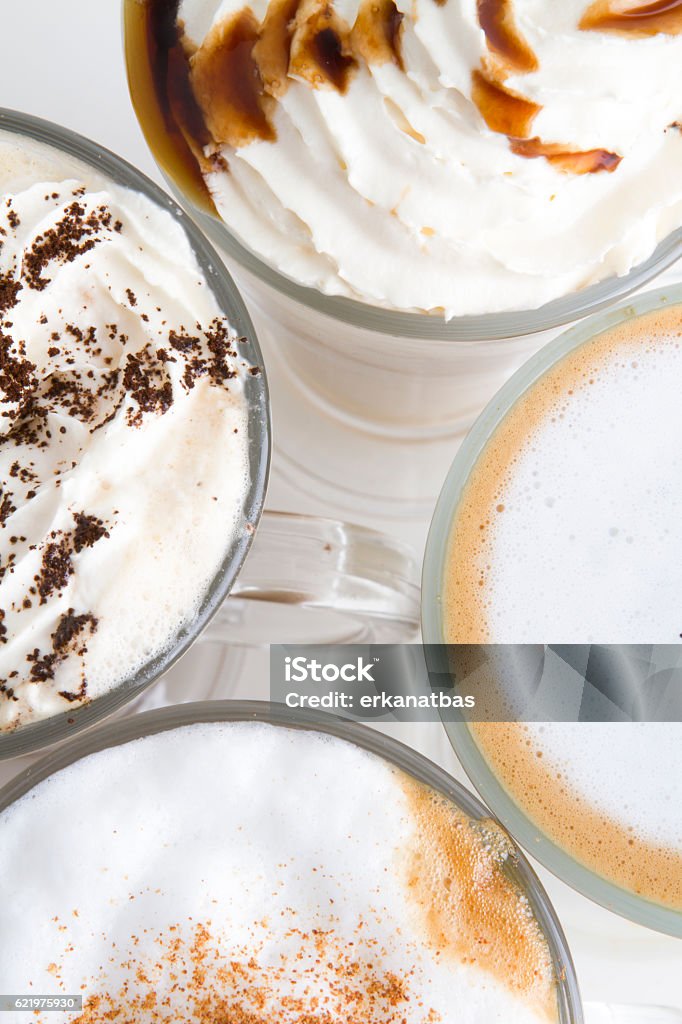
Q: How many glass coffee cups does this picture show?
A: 4